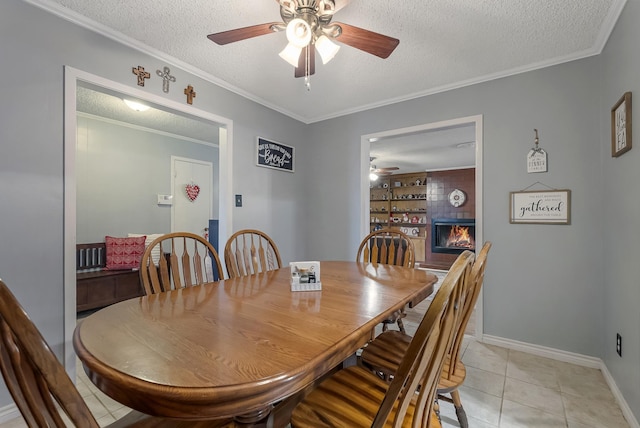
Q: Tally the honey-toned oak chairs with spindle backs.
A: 6